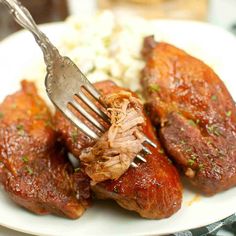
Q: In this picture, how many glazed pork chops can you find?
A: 3